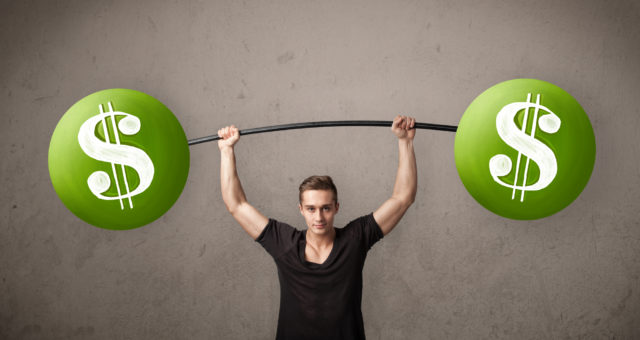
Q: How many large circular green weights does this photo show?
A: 2